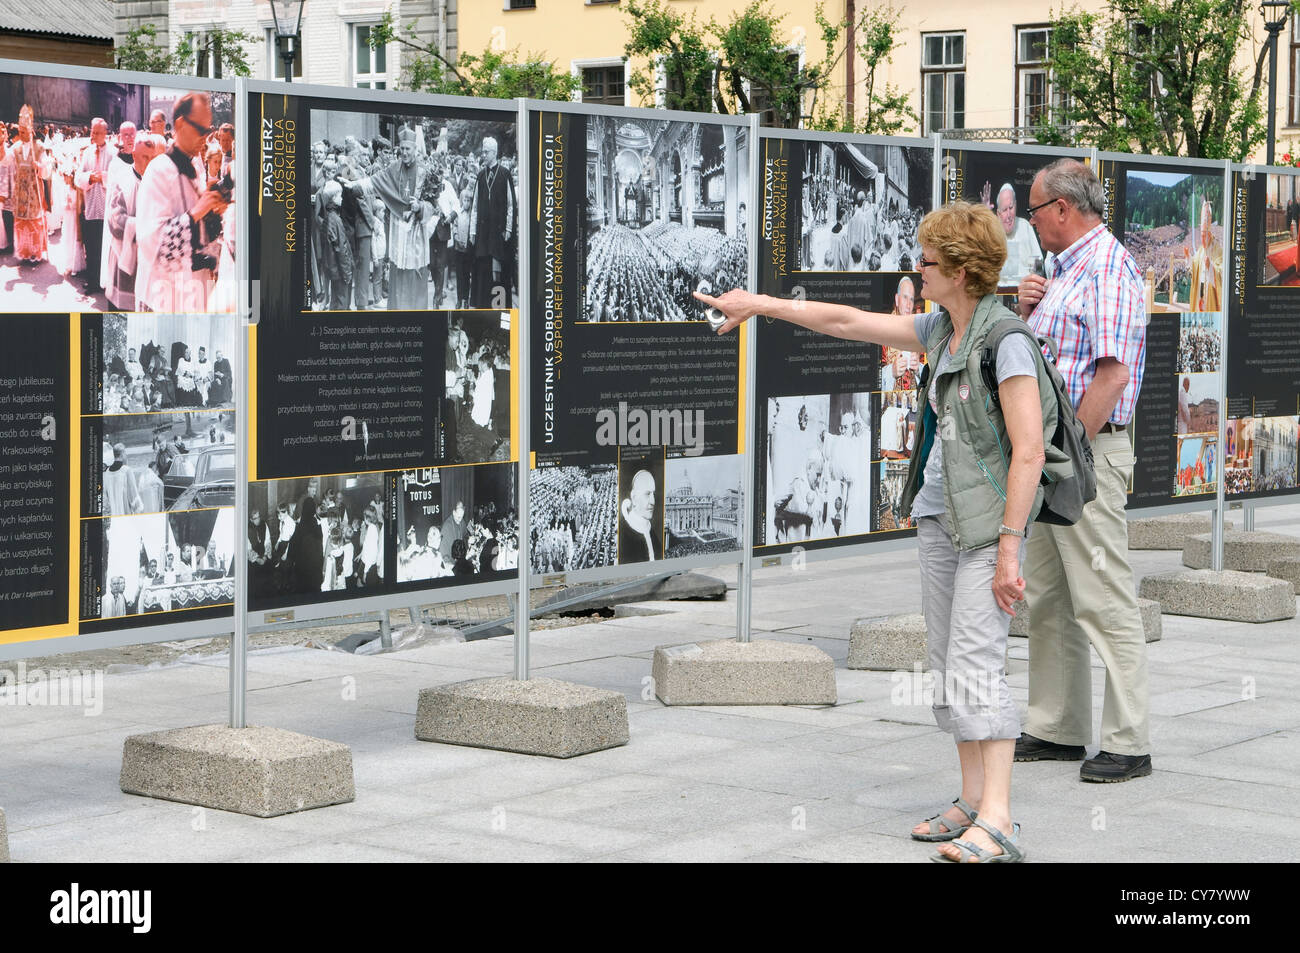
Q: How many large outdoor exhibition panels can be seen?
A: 7